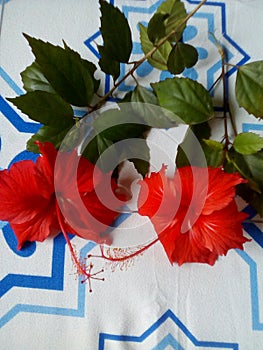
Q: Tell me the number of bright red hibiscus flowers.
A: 2